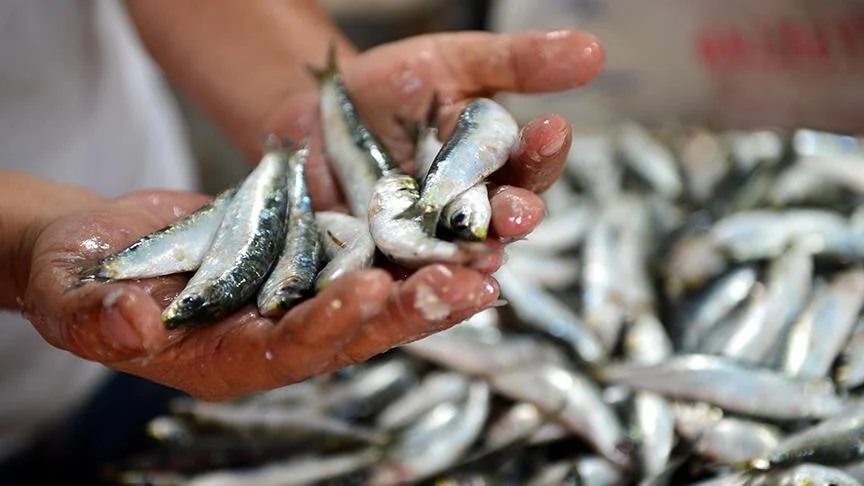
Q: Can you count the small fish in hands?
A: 8